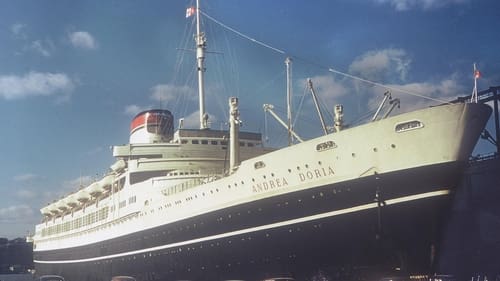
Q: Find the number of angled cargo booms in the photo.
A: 4